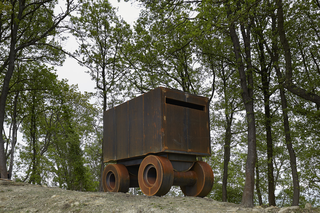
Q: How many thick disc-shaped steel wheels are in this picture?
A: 3